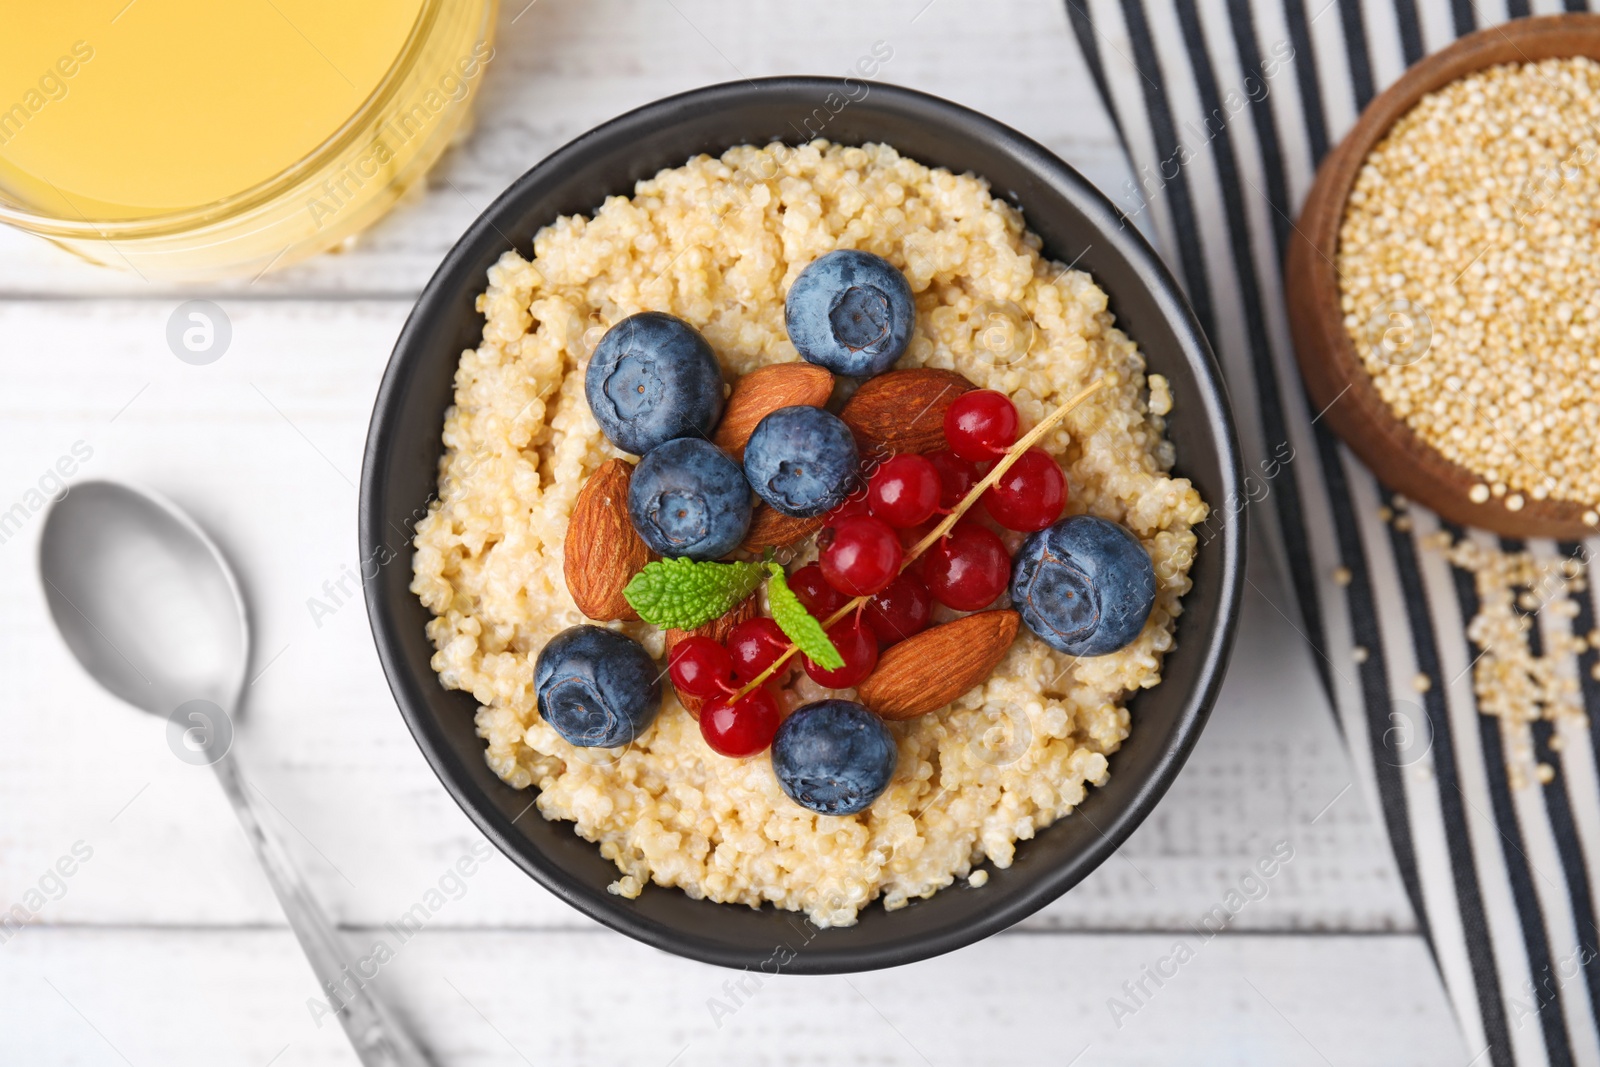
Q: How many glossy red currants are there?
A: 13